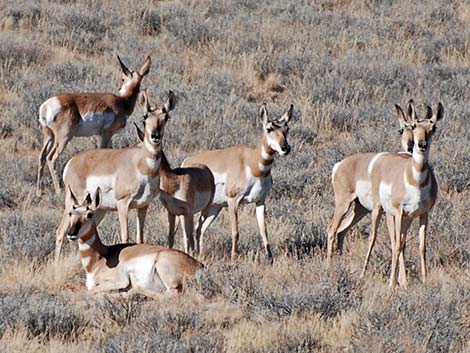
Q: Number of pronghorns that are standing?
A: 6